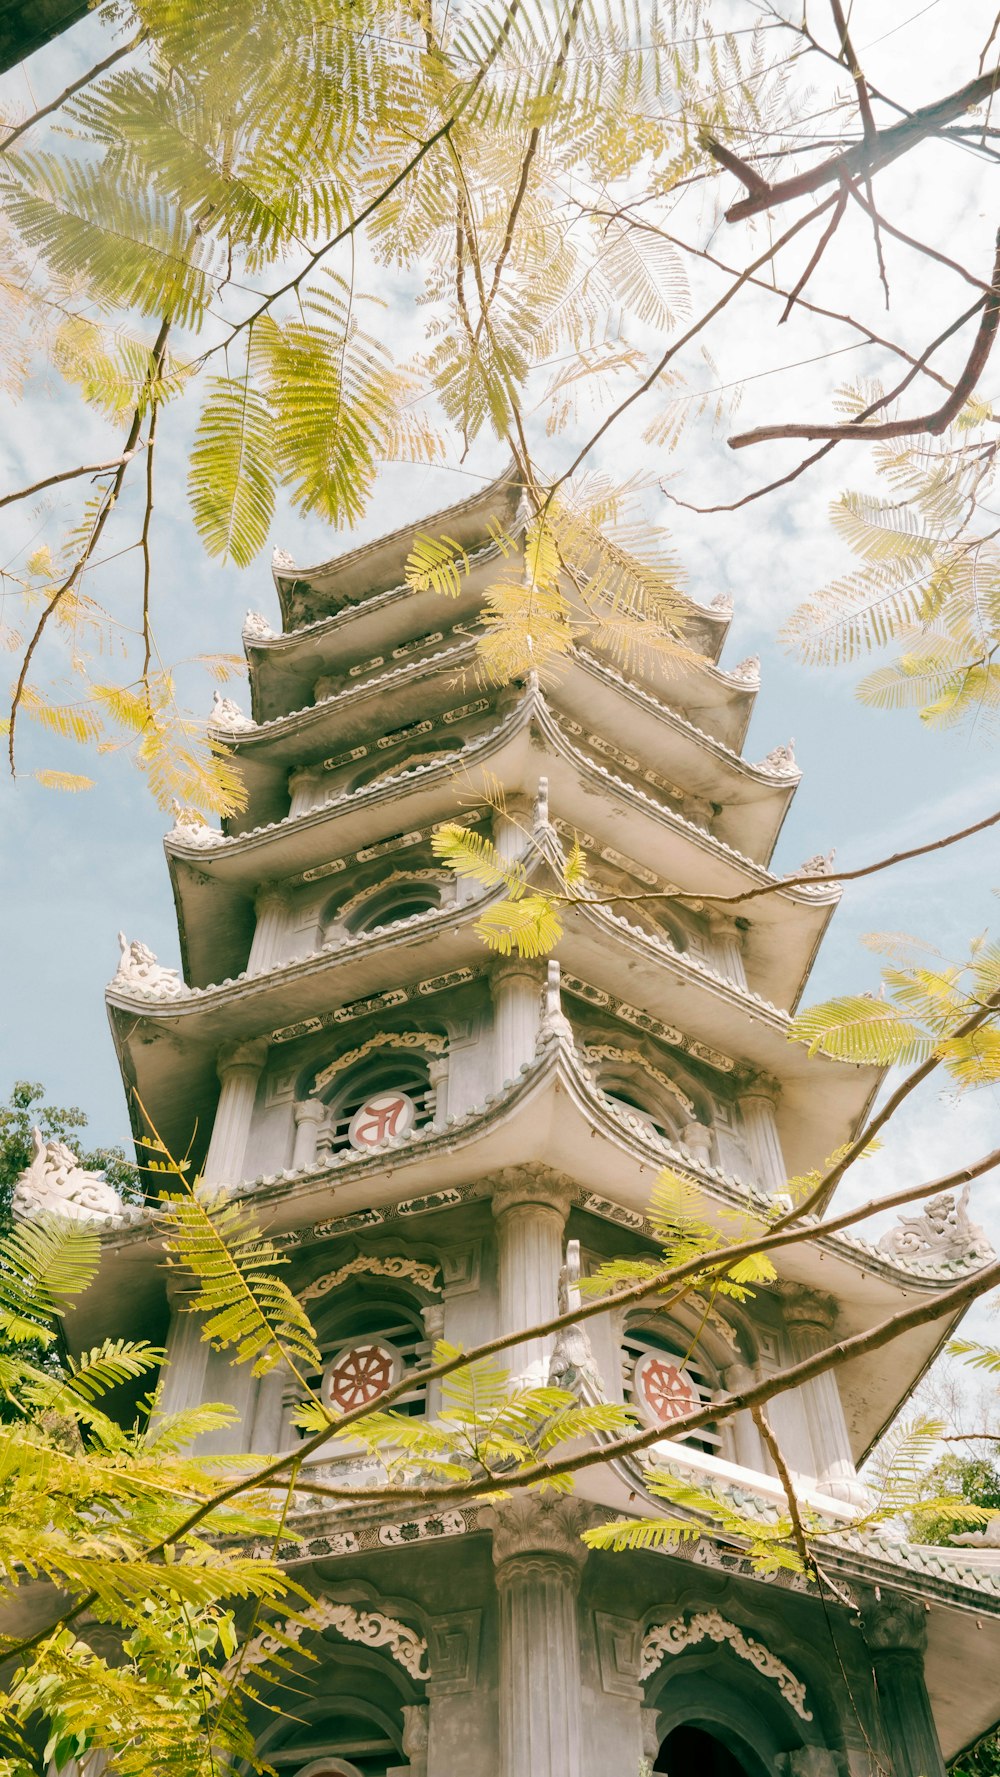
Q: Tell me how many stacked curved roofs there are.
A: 7